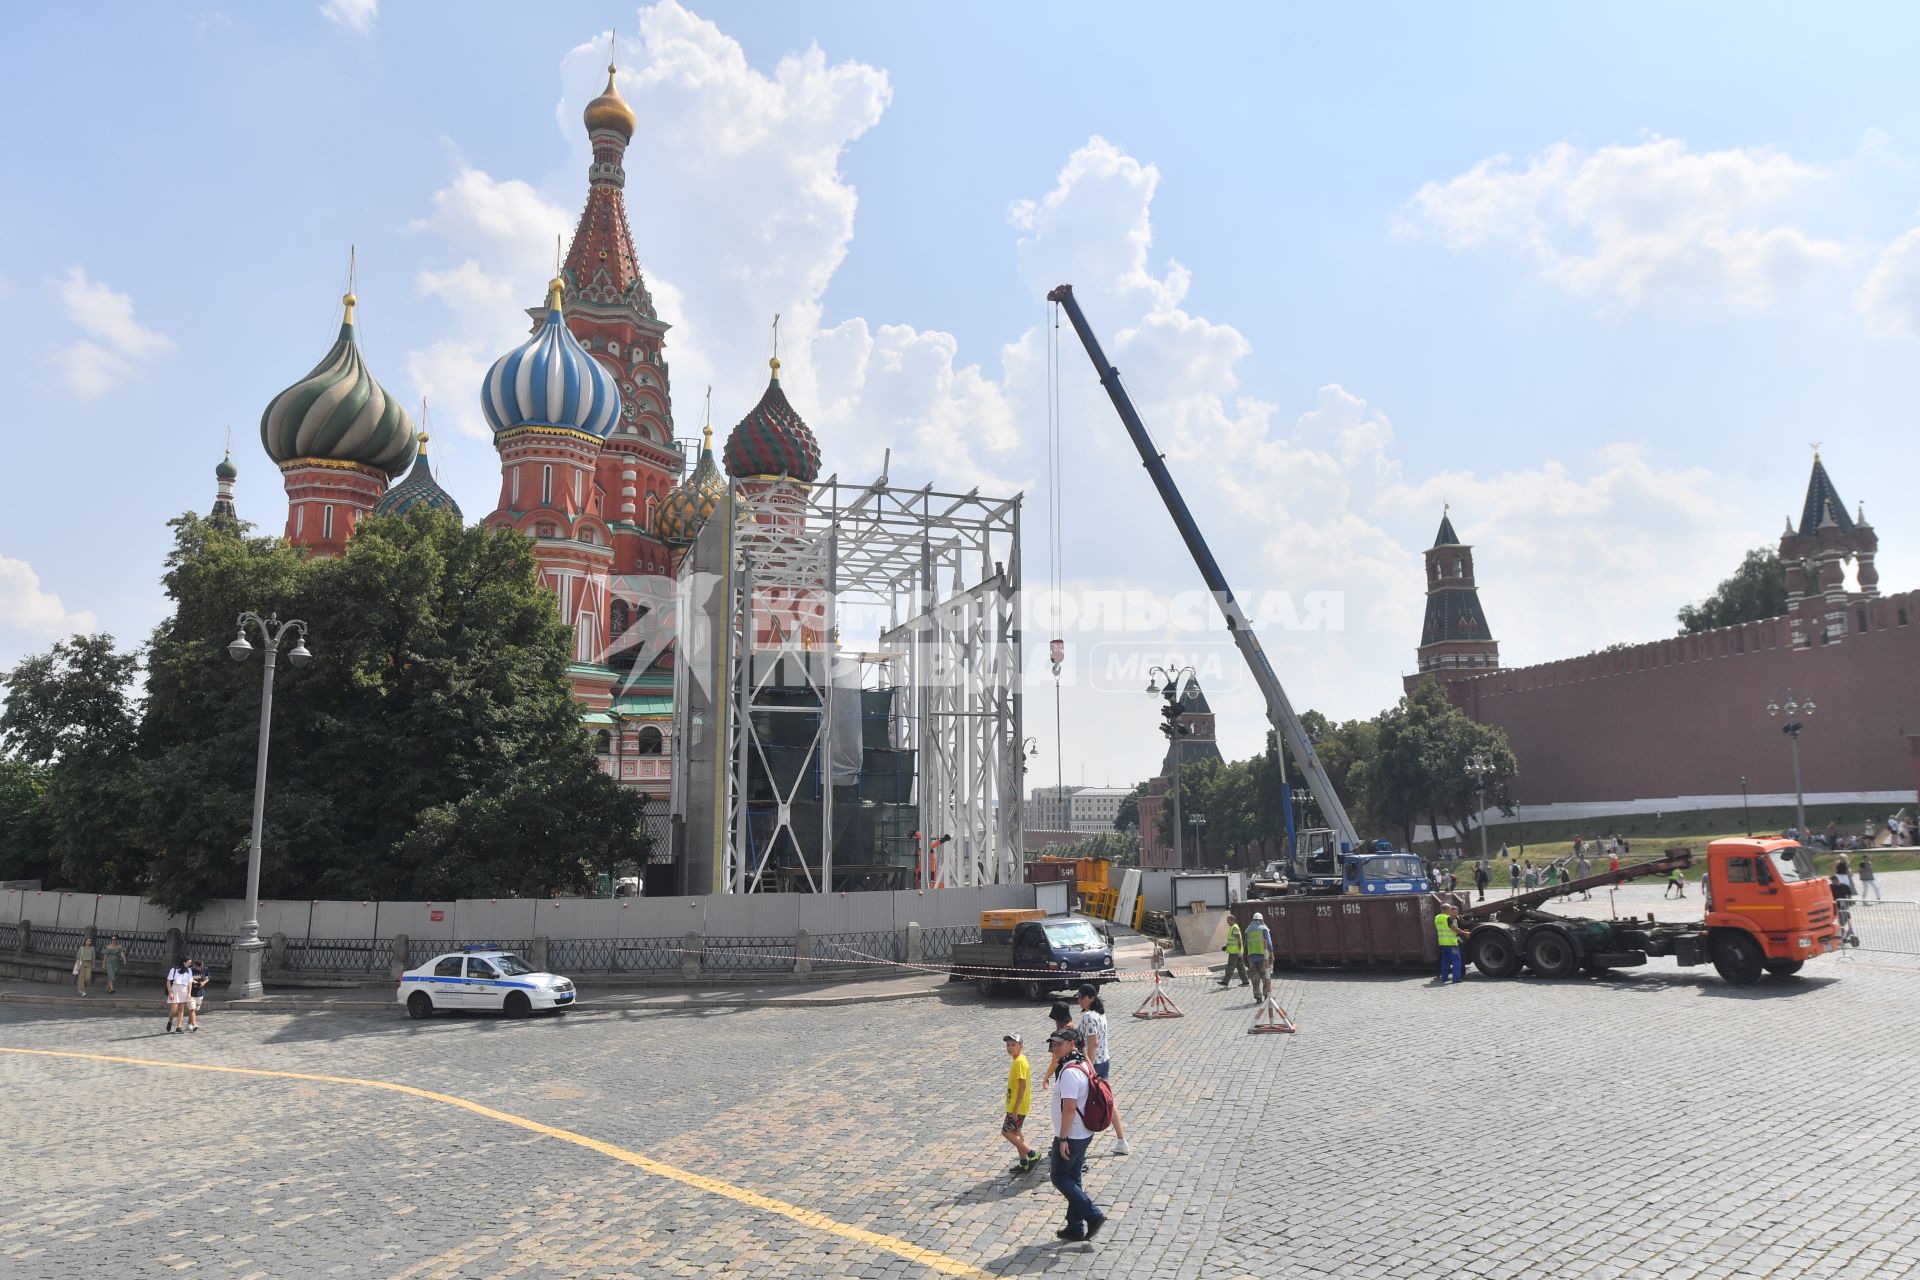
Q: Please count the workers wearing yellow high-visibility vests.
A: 3